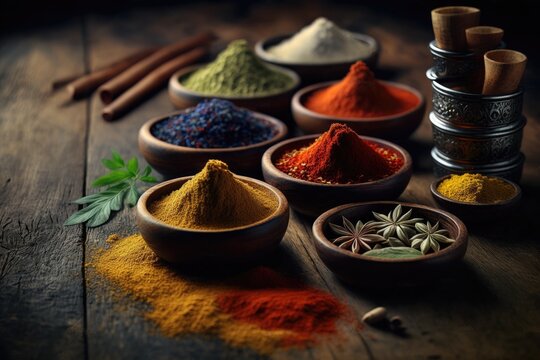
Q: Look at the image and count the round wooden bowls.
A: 8